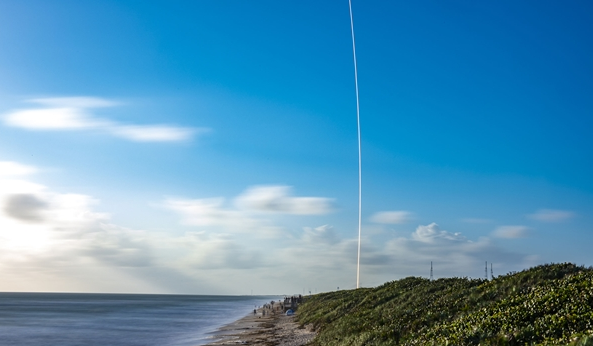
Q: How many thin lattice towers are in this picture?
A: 3